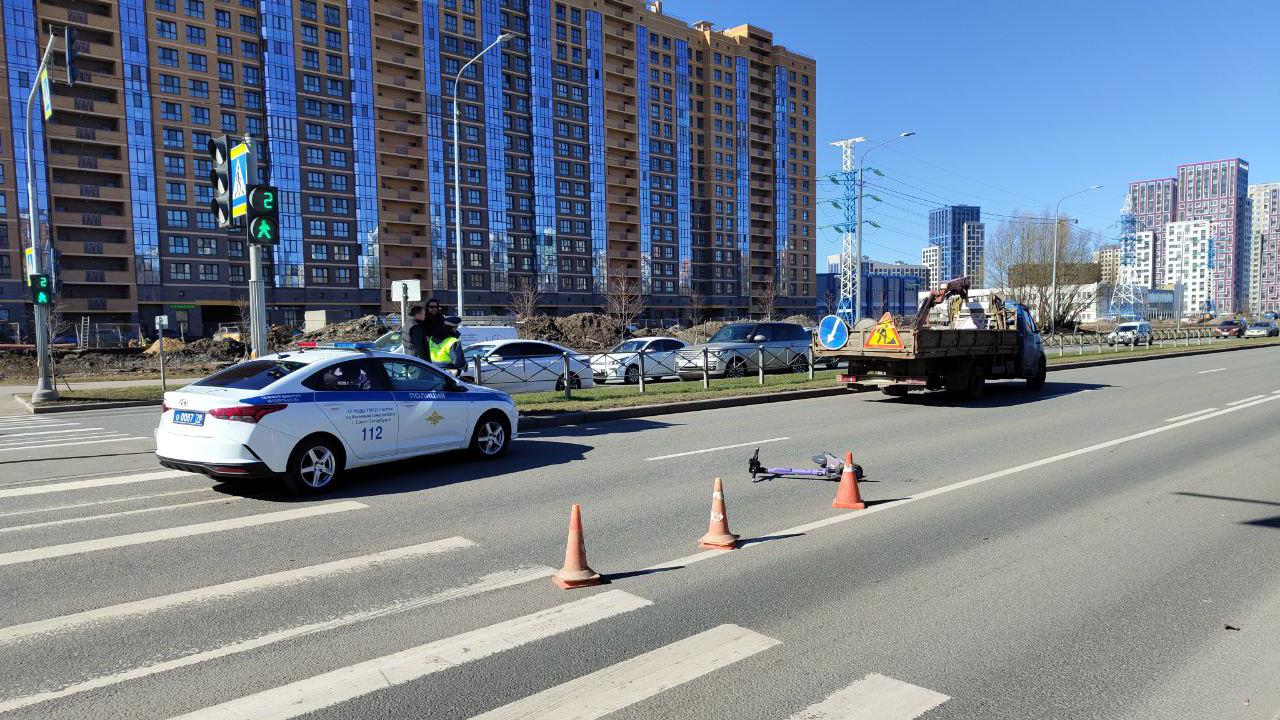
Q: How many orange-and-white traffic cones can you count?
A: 3